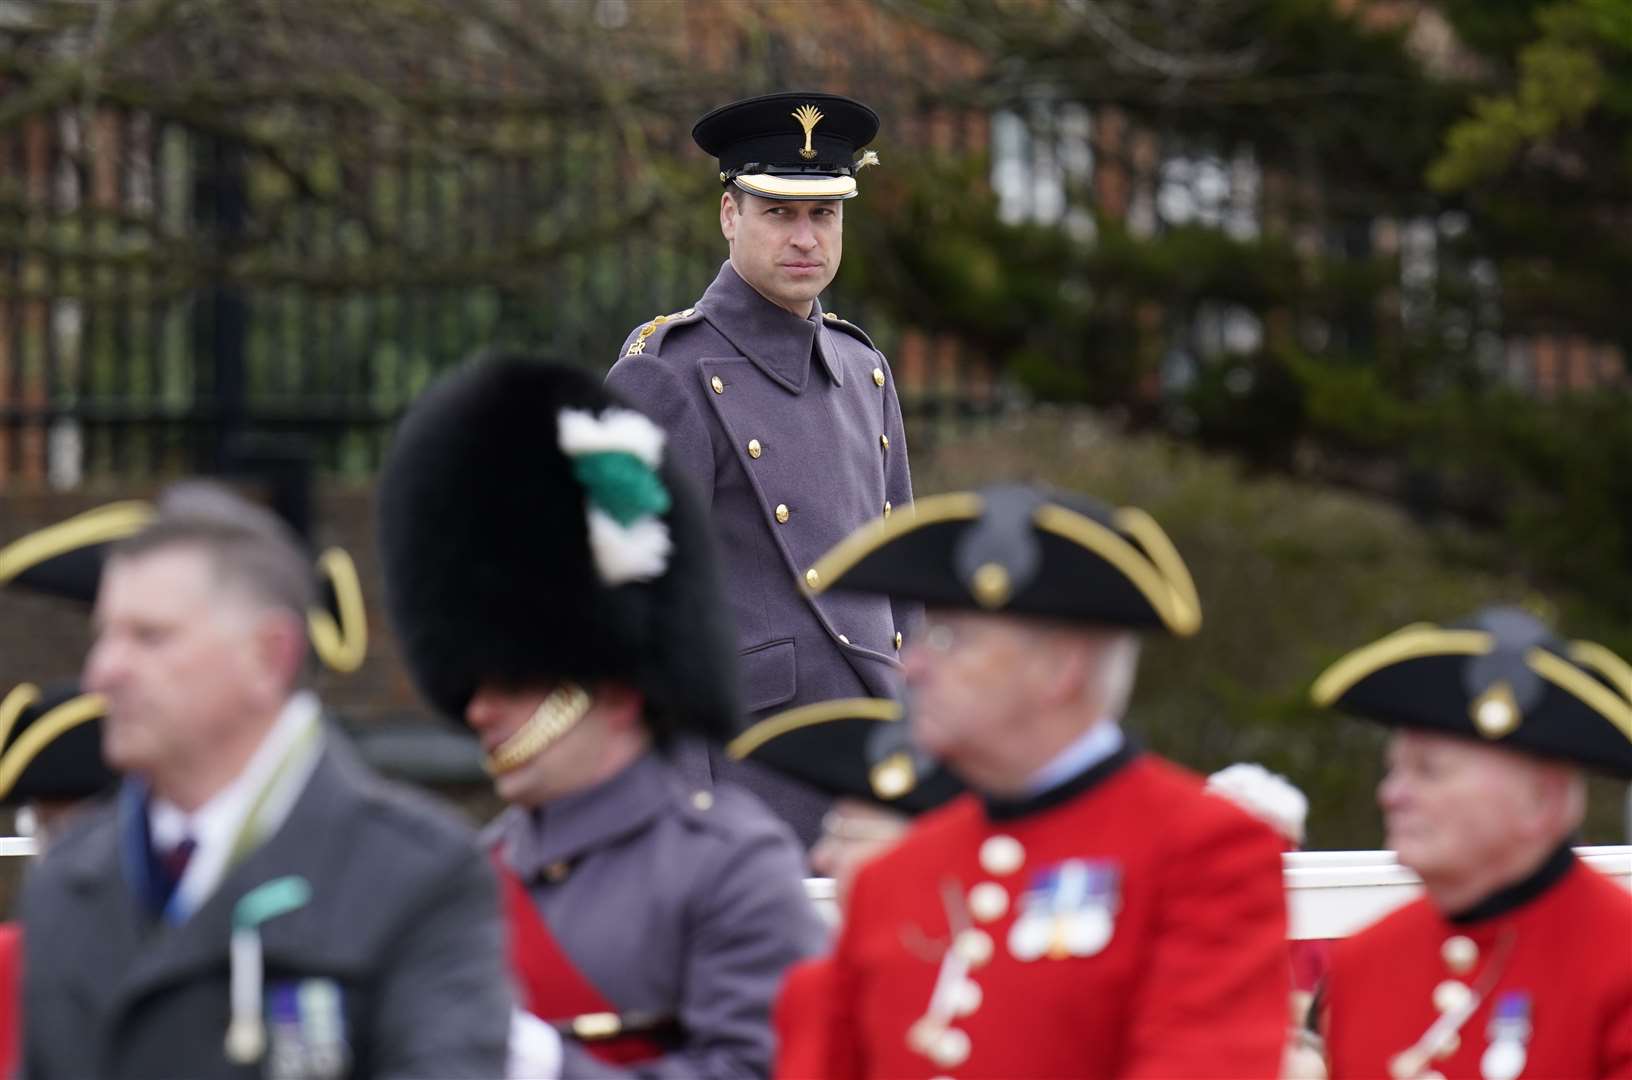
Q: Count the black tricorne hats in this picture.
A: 5